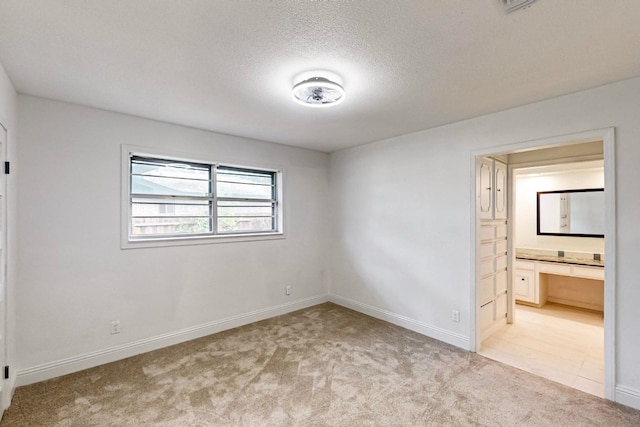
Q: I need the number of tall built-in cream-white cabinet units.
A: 1